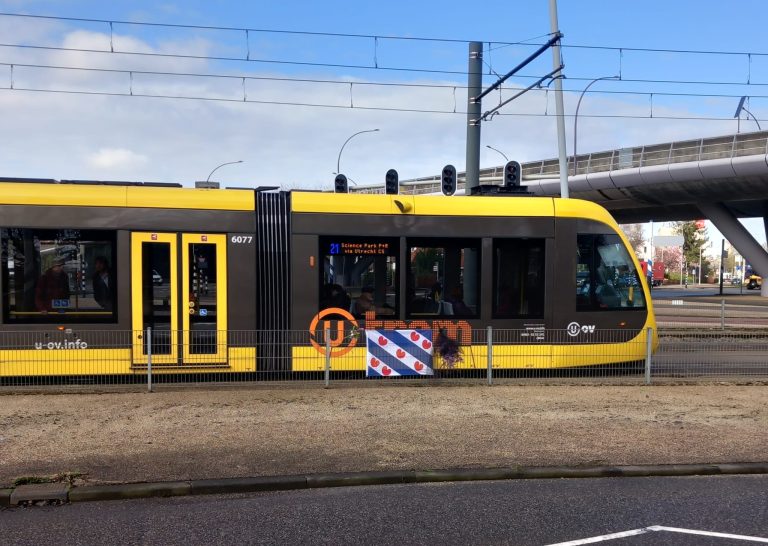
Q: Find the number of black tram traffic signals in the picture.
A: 4